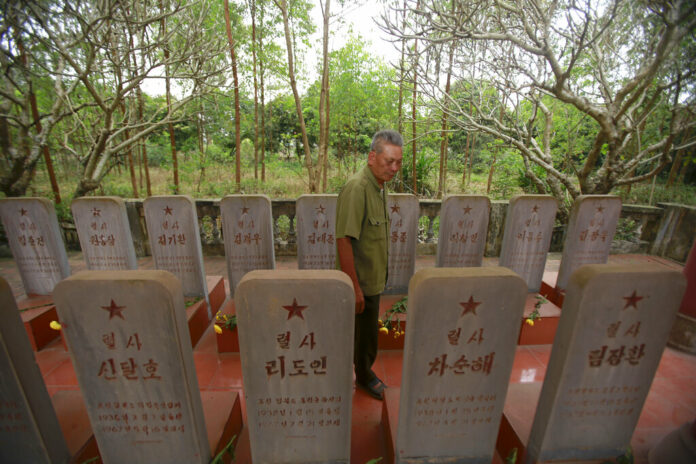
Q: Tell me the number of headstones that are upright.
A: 14